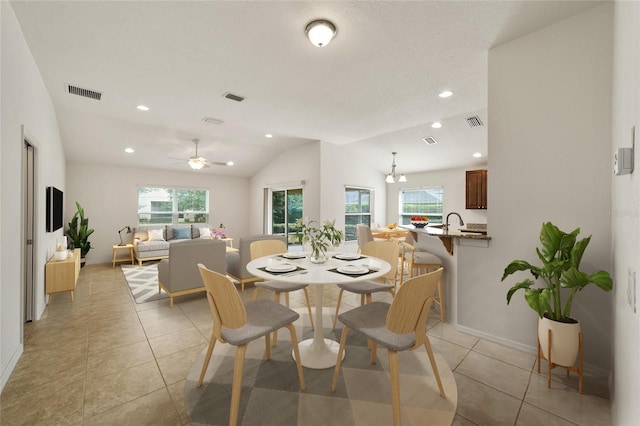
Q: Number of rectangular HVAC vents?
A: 5